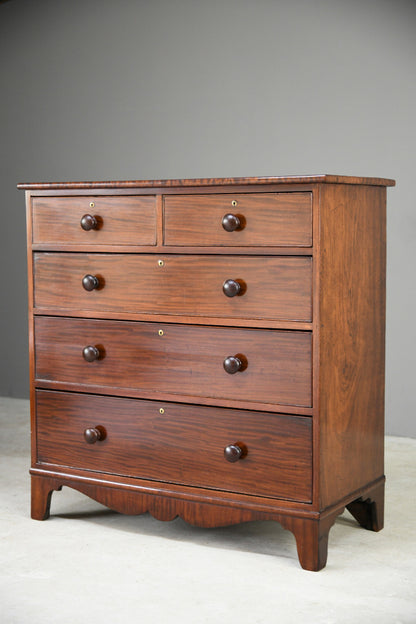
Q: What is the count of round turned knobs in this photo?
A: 8